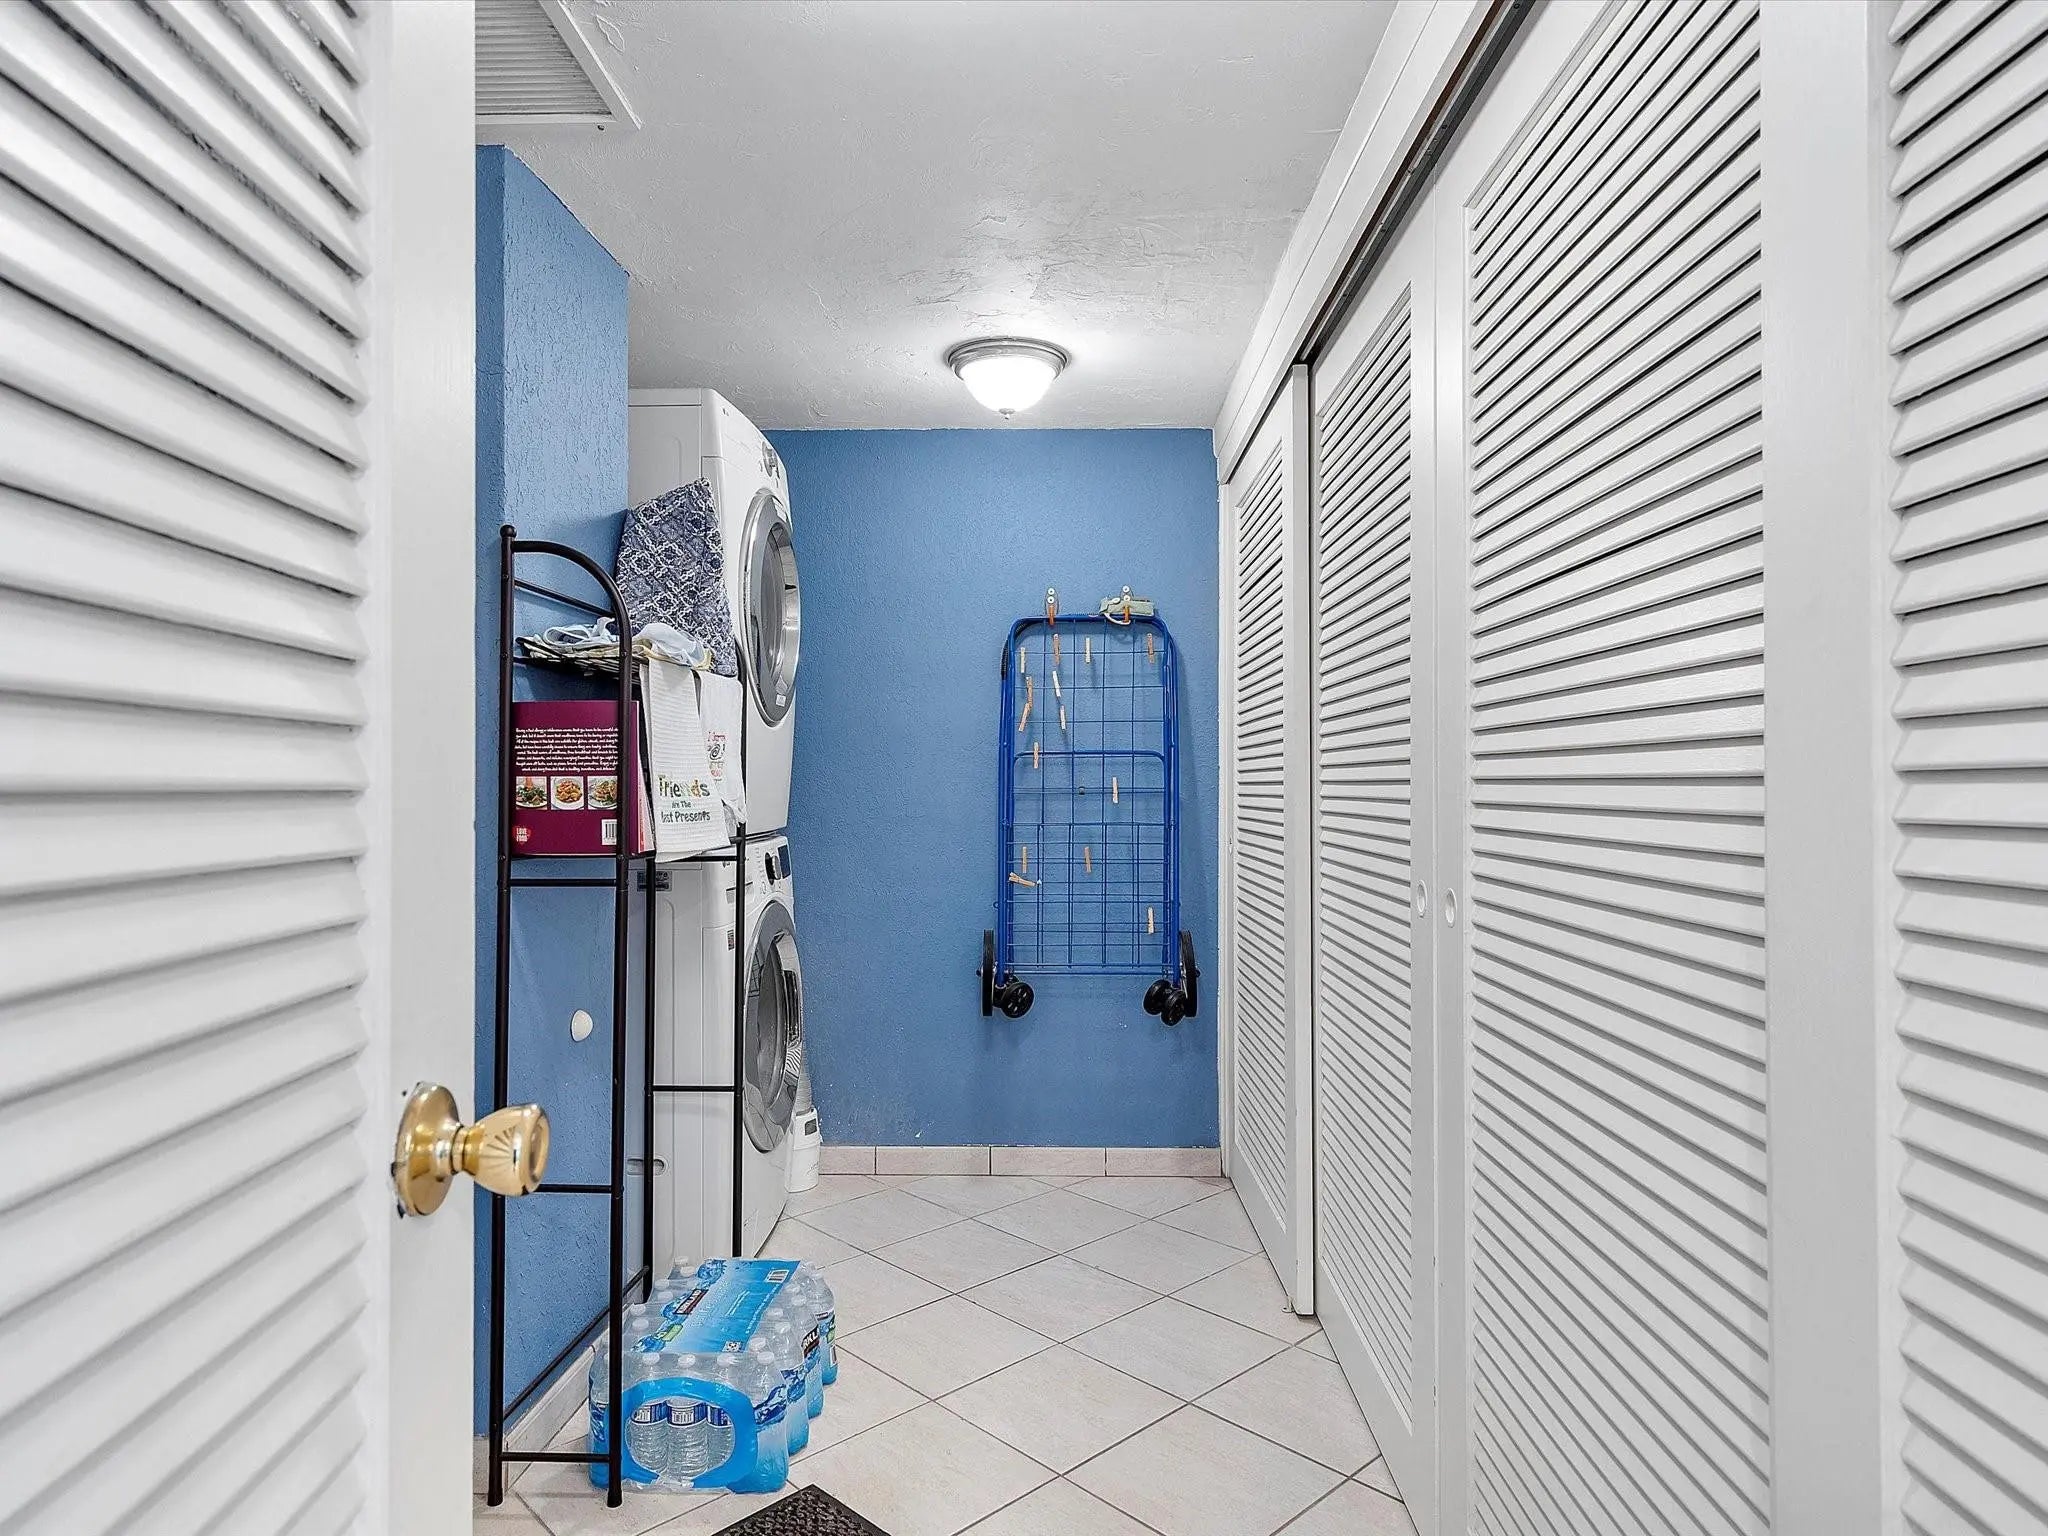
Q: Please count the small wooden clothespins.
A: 14